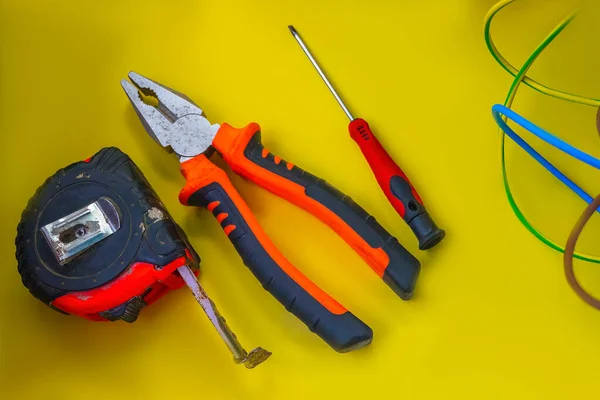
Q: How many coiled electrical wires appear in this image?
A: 3